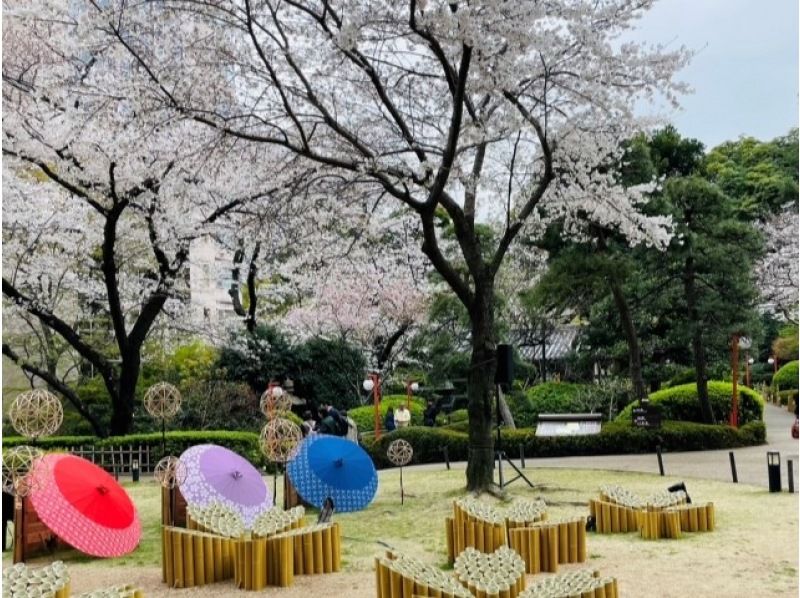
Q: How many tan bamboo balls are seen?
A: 7